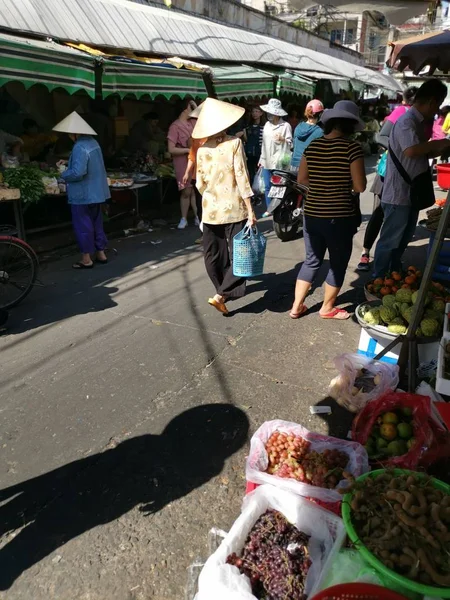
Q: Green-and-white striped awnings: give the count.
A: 4